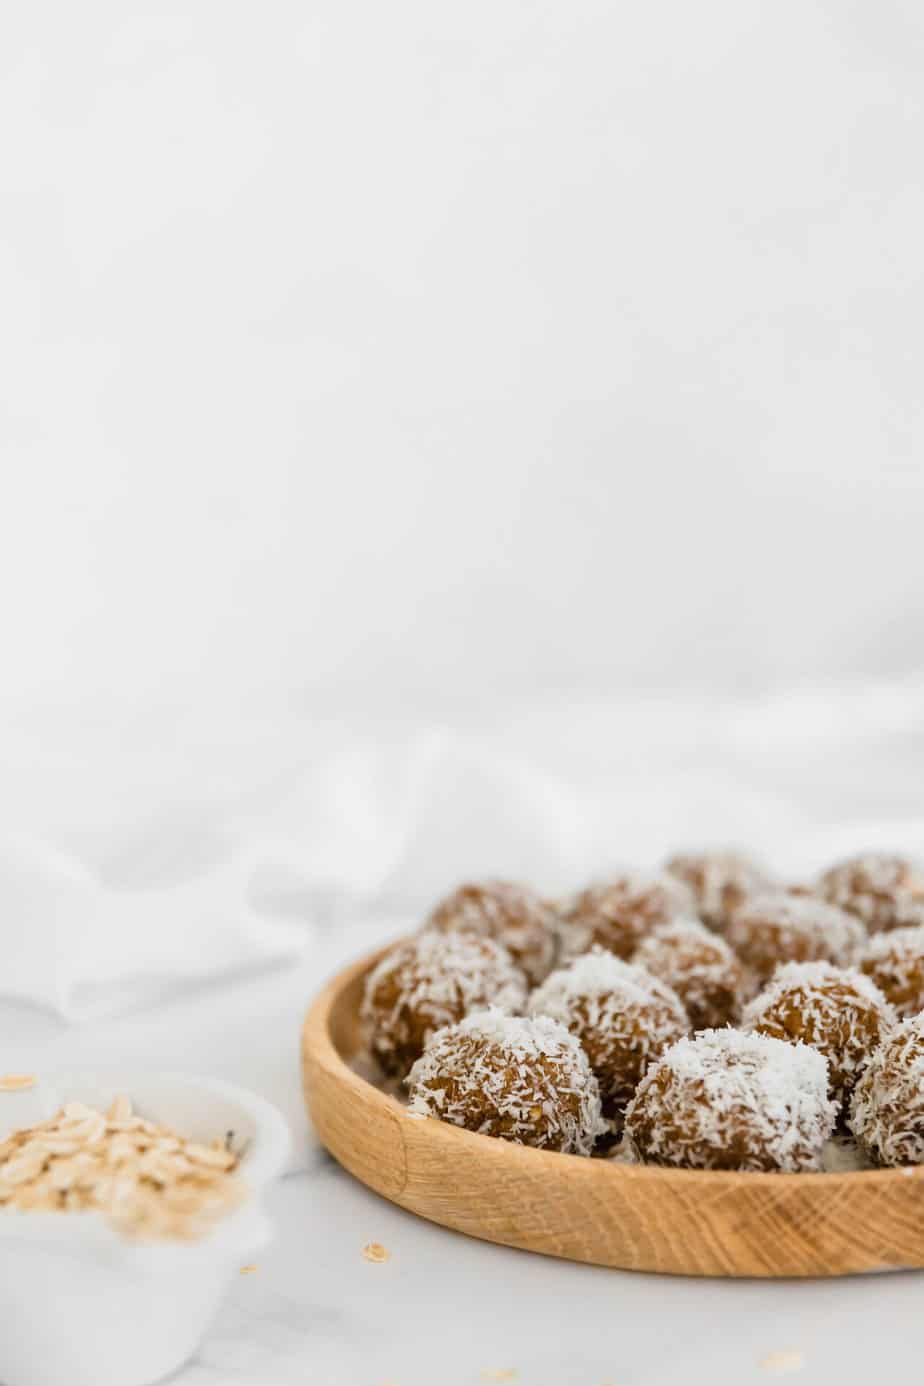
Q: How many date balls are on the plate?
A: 13